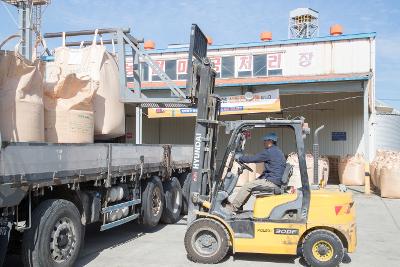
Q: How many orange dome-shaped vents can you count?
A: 4